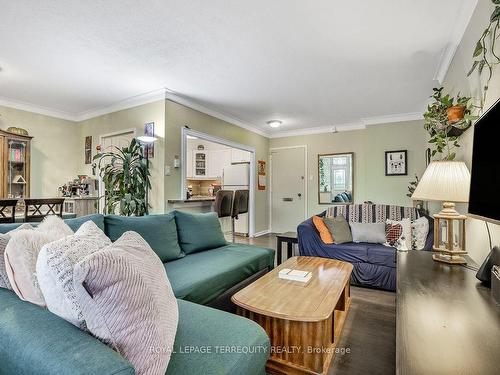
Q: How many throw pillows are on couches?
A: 9